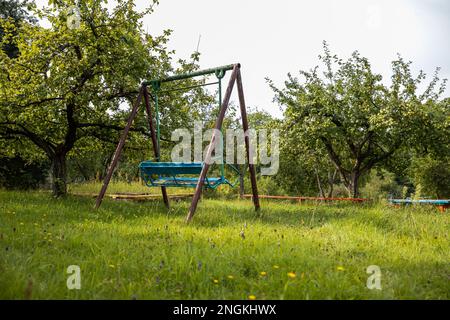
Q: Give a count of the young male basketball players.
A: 0